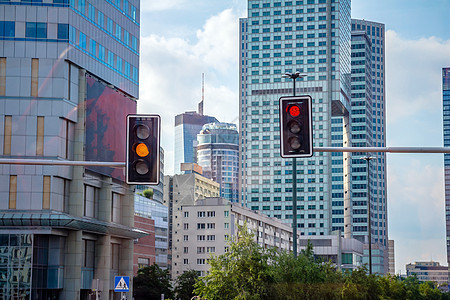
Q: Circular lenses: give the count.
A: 6